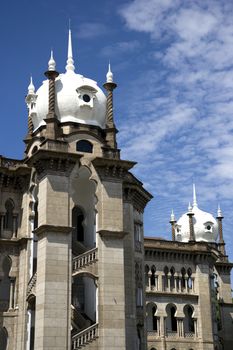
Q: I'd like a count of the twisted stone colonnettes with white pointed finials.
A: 6